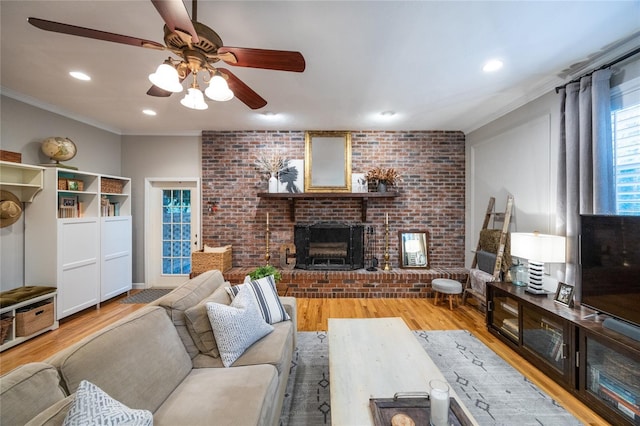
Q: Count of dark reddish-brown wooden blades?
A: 5